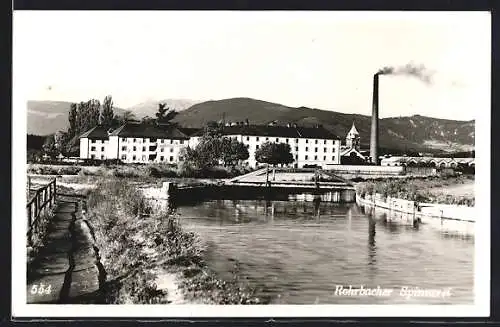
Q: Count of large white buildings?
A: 2